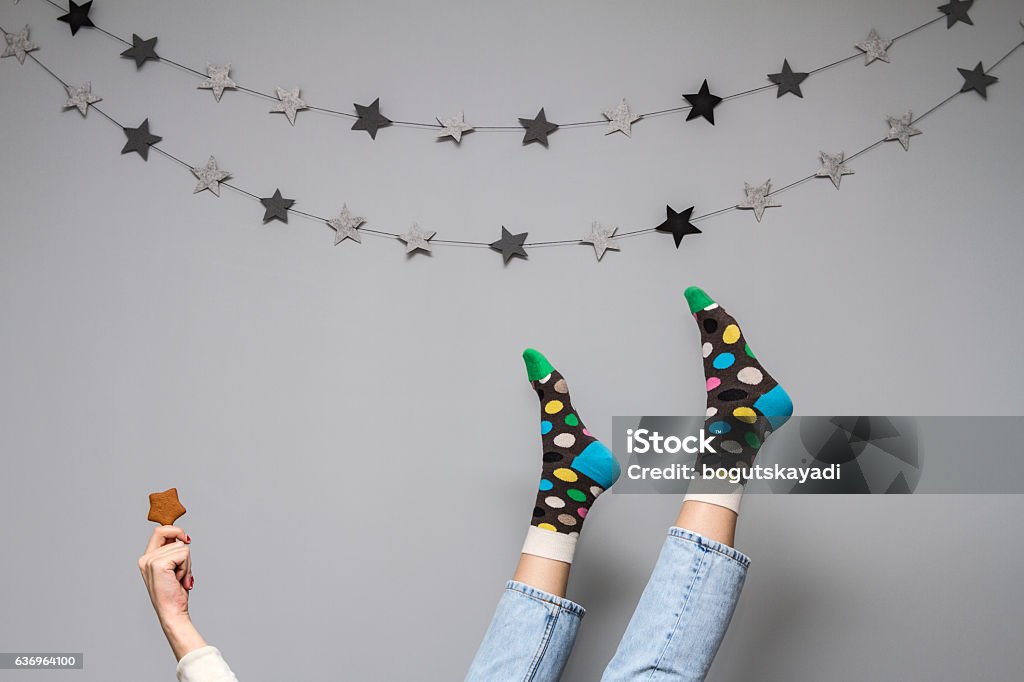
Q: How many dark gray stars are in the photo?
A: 9